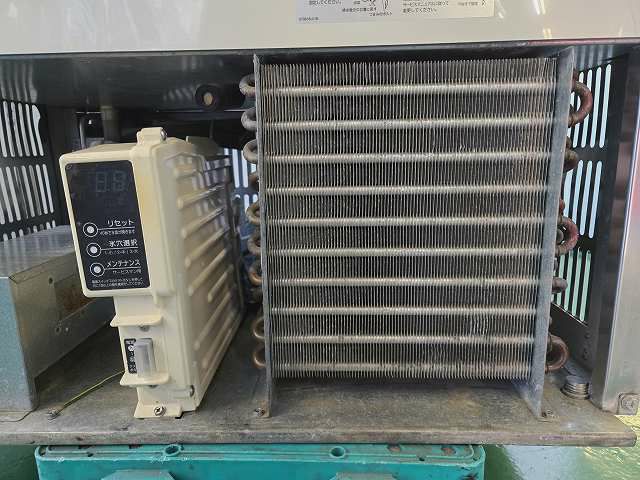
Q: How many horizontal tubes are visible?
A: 10